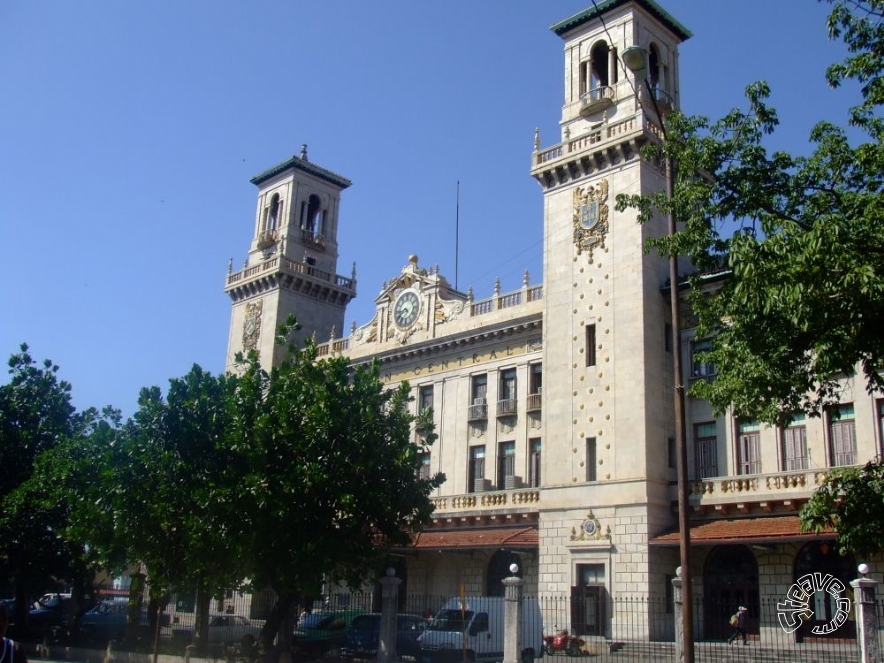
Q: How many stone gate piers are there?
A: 4